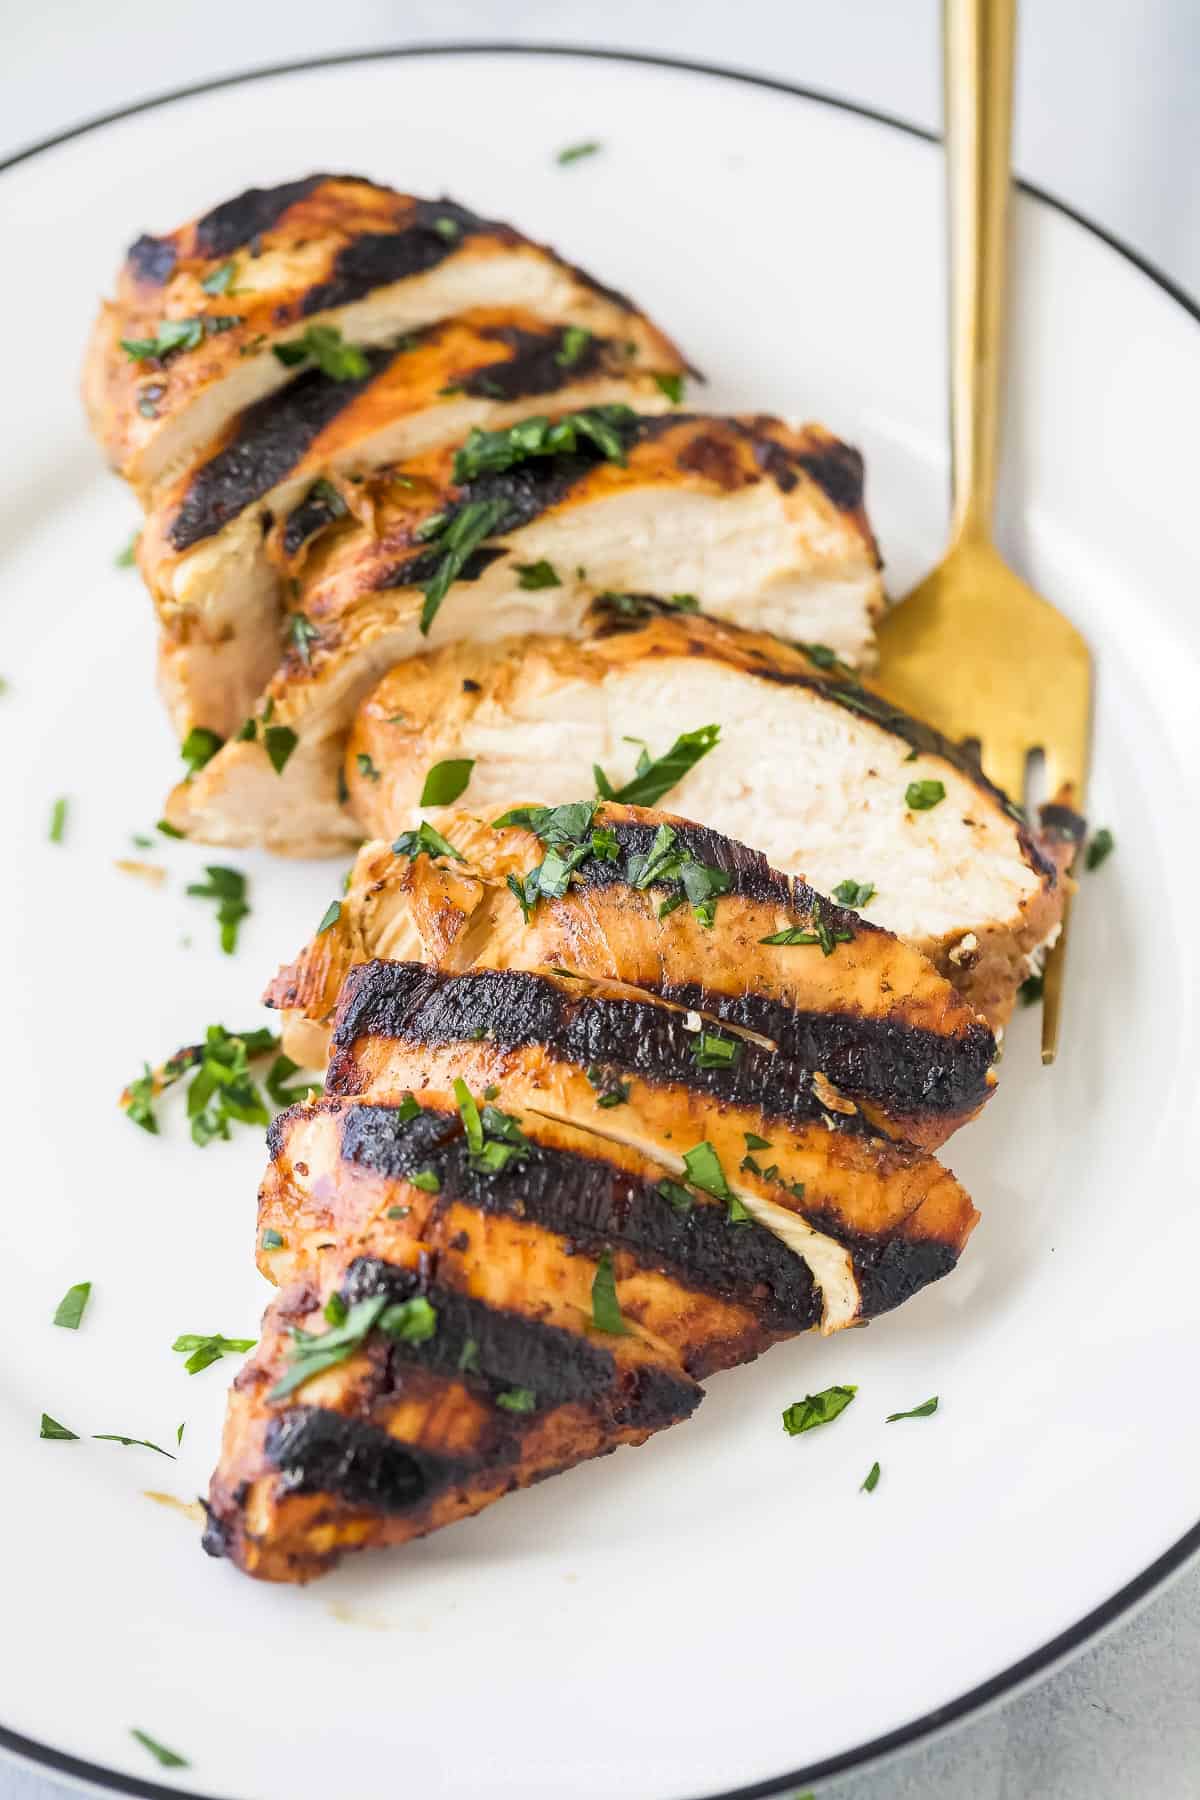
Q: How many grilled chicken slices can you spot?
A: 8